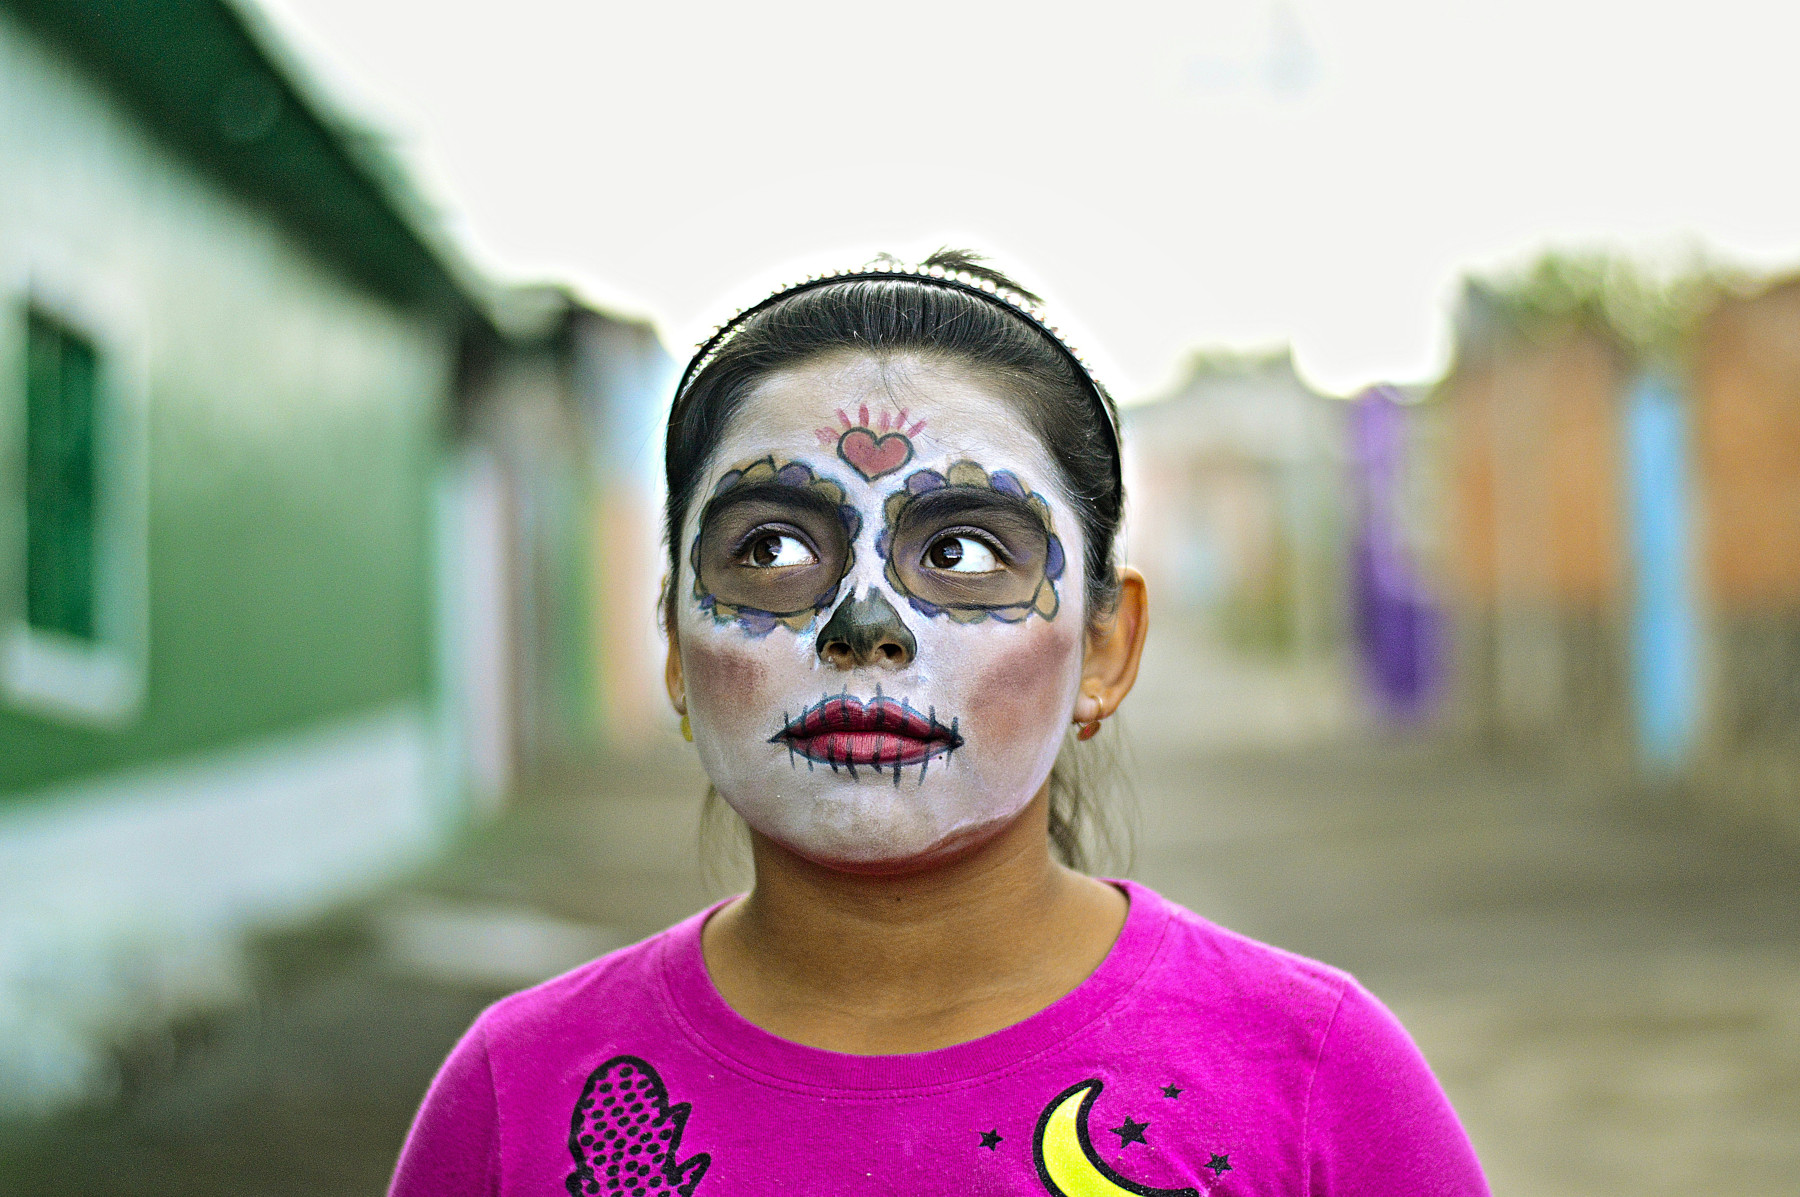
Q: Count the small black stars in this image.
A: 4